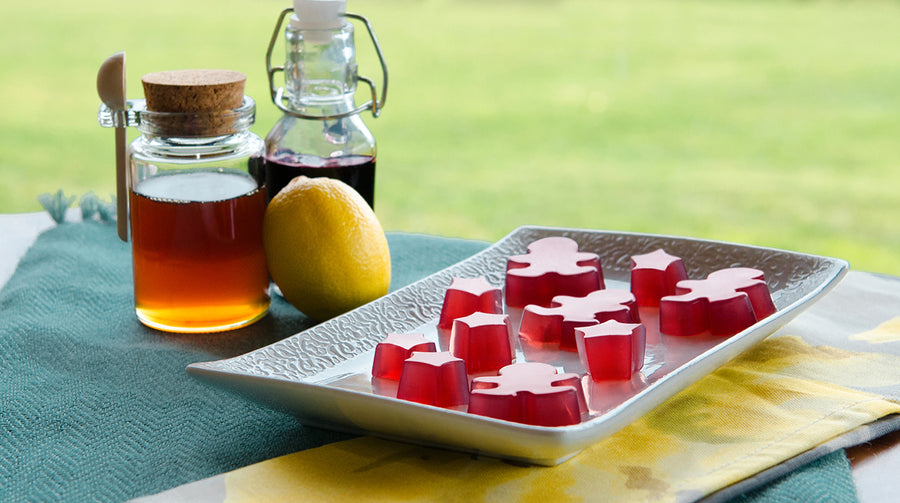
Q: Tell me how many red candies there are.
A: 10